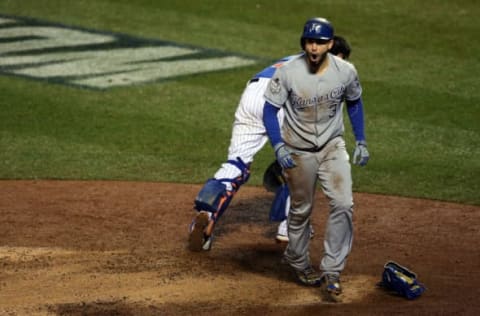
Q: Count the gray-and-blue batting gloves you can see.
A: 2